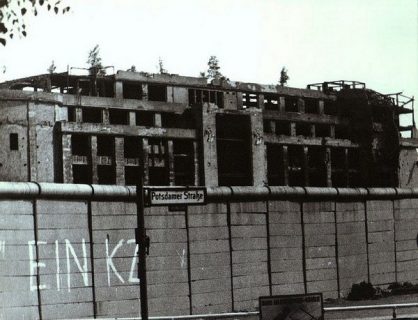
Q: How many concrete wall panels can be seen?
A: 11